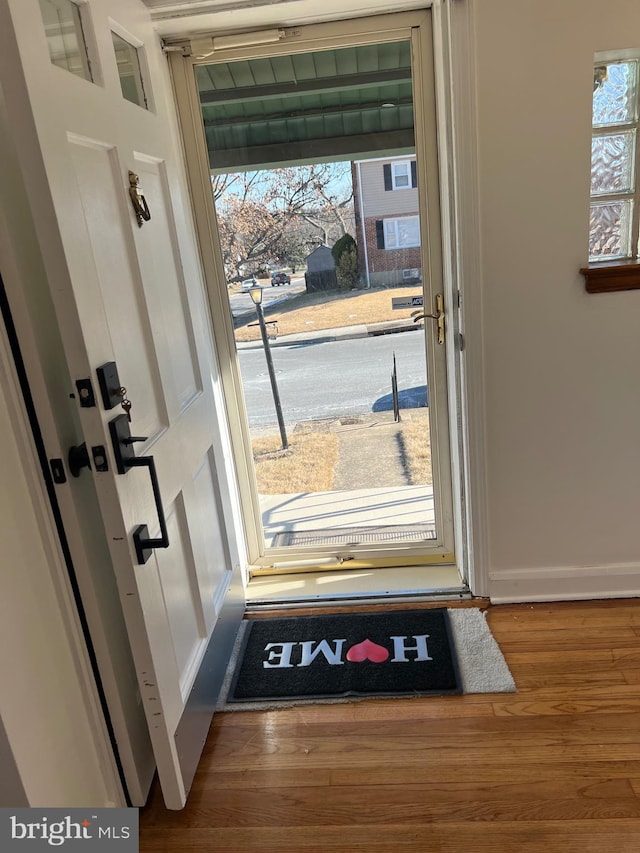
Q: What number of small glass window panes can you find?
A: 5